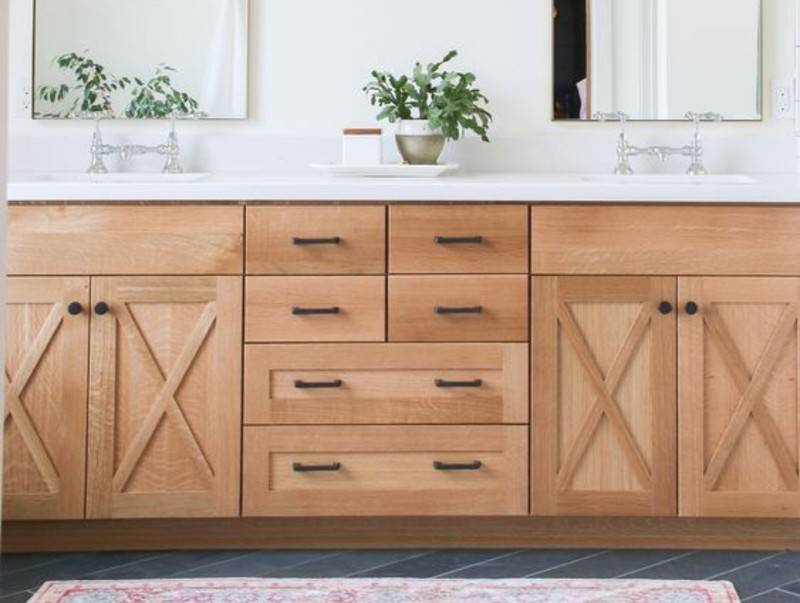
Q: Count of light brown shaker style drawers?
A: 2